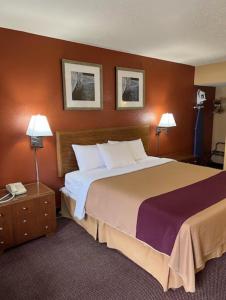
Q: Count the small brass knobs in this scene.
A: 9